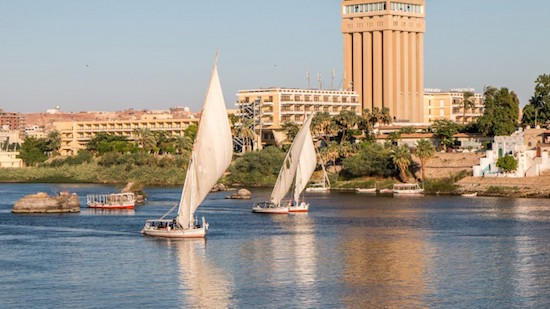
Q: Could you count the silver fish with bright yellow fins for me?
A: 0